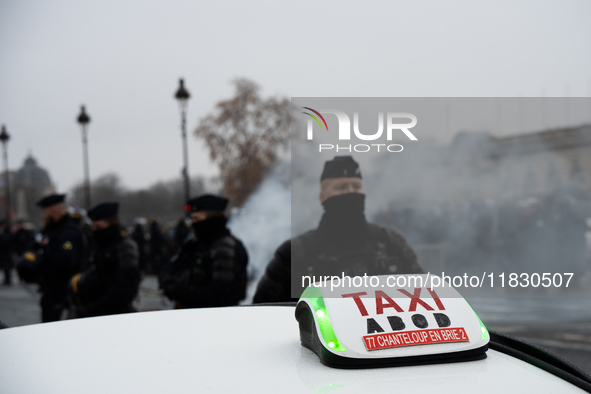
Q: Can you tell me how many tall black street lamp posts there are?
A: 3